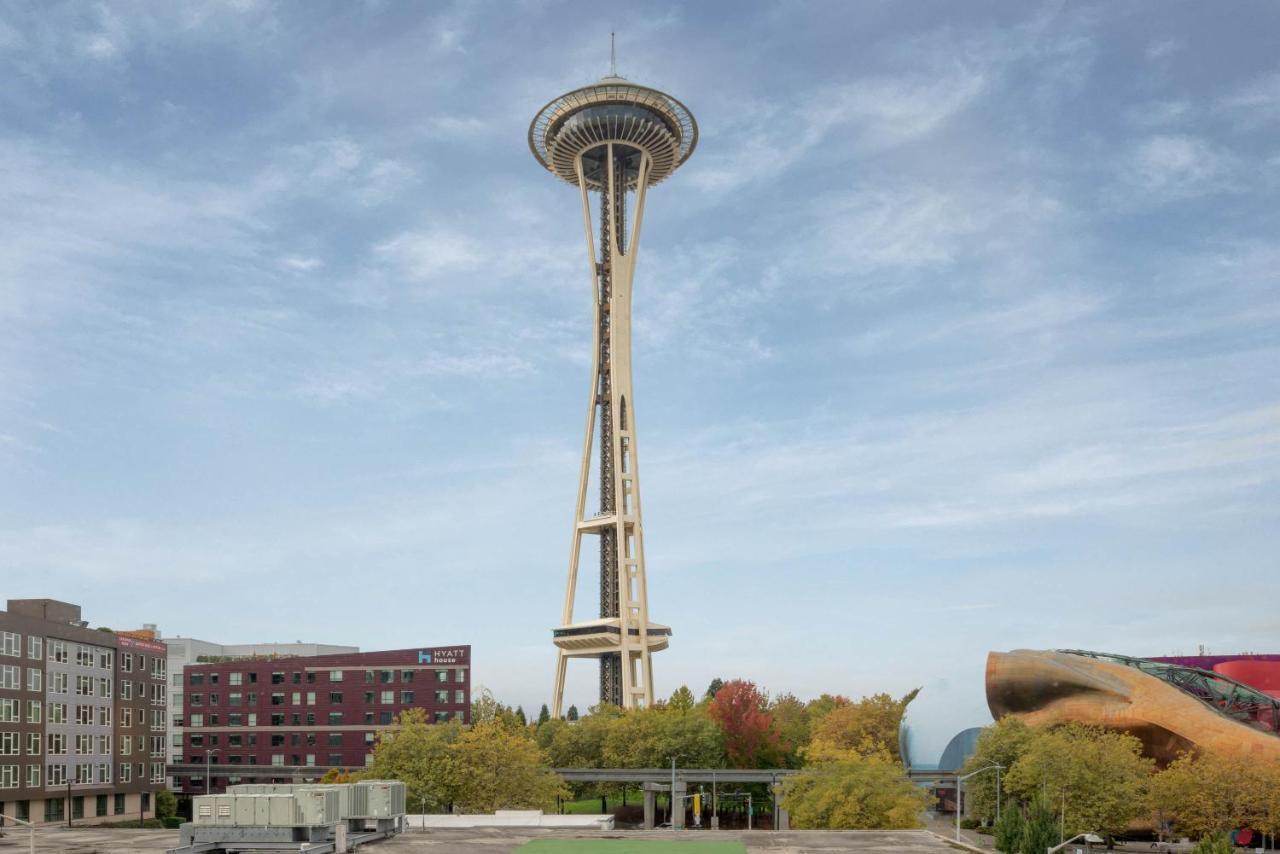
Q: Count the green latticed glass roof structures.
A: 1